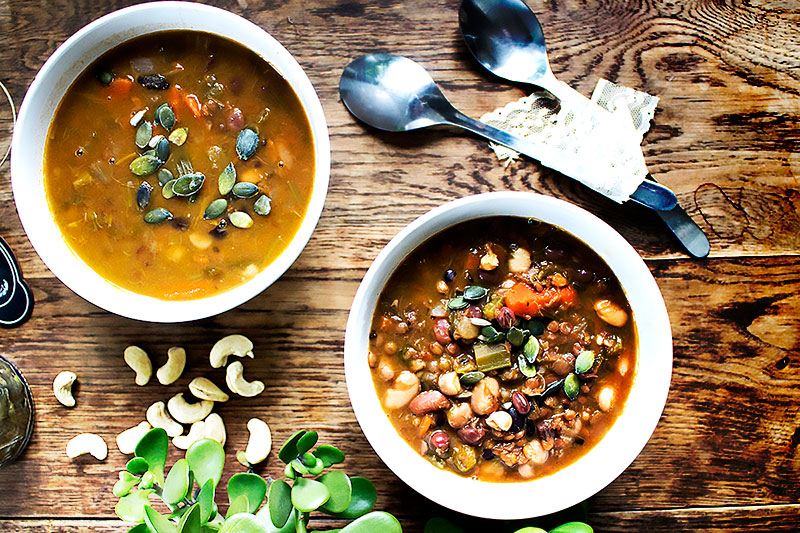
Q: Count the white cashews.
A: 13